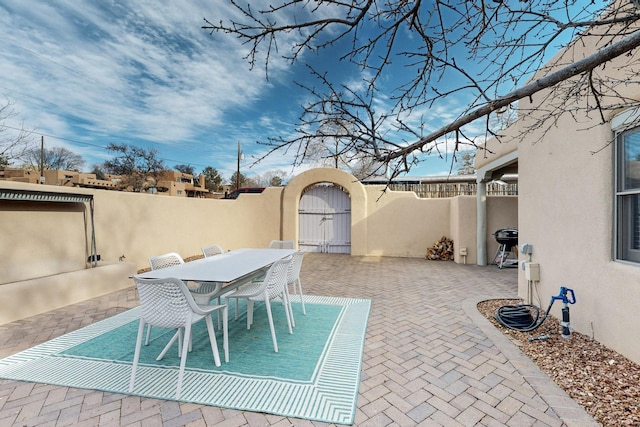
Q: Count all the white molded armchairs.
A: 6